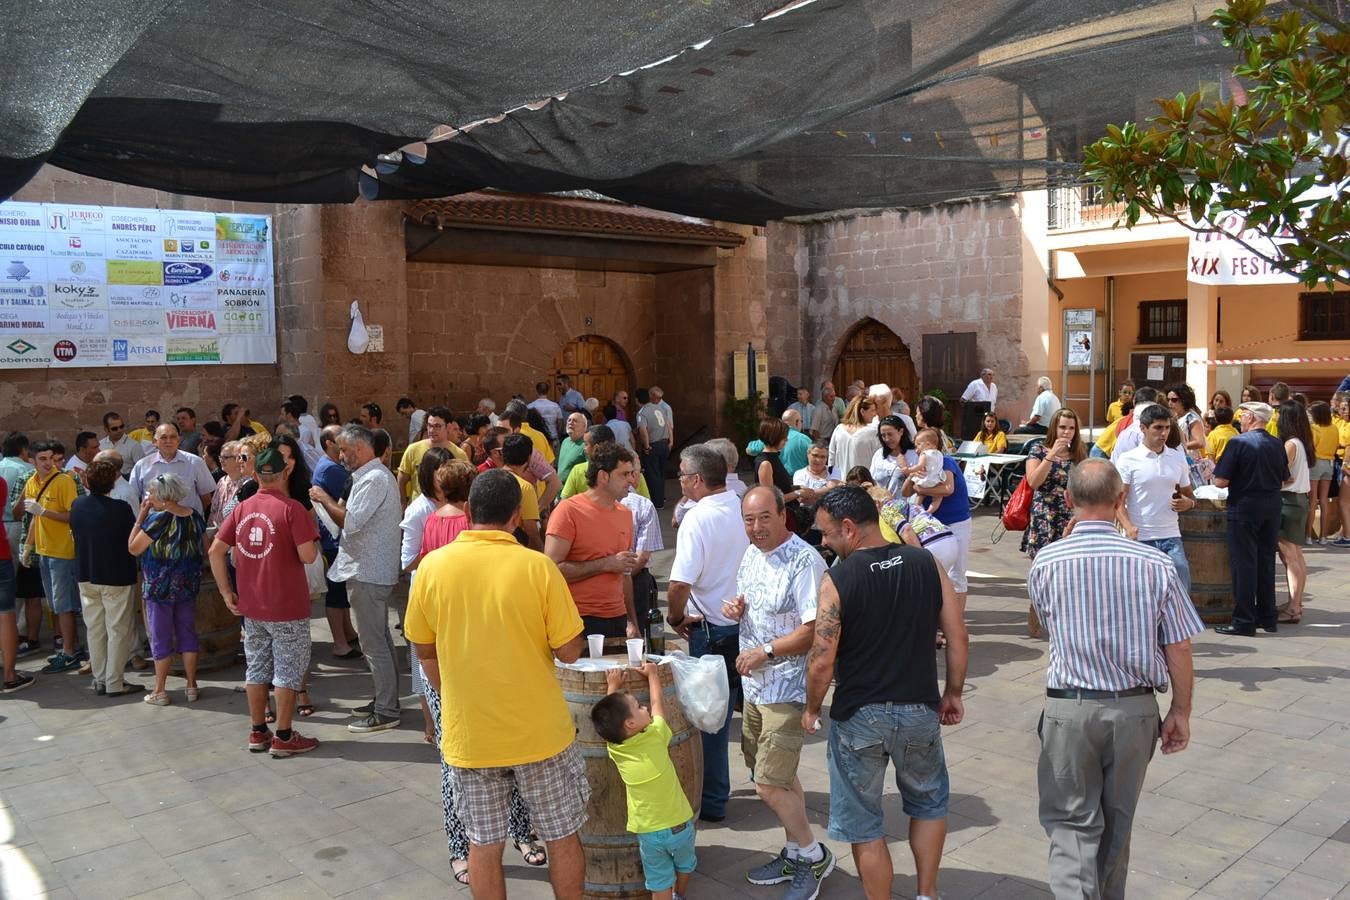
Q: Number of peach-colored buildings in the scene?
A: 1